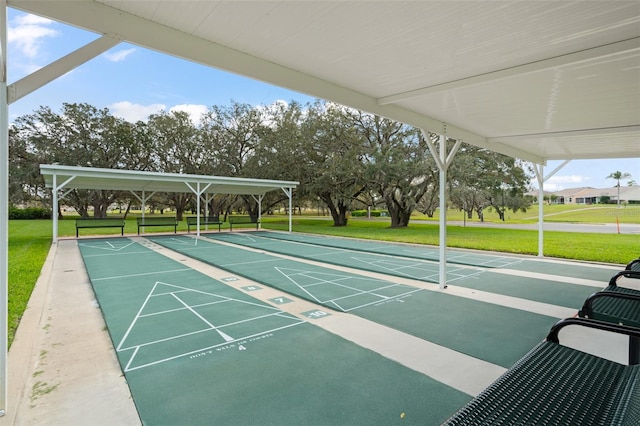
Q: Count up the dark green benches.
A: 7